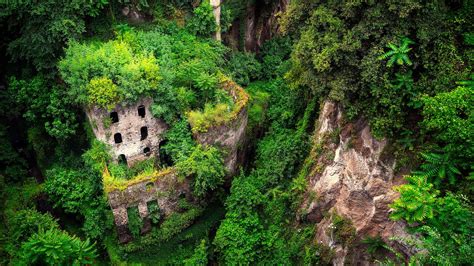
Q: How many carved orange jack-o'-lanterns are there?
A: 0